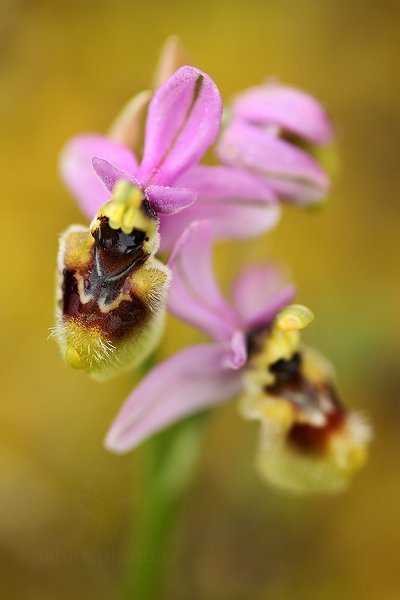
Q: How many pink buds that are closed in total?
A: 1